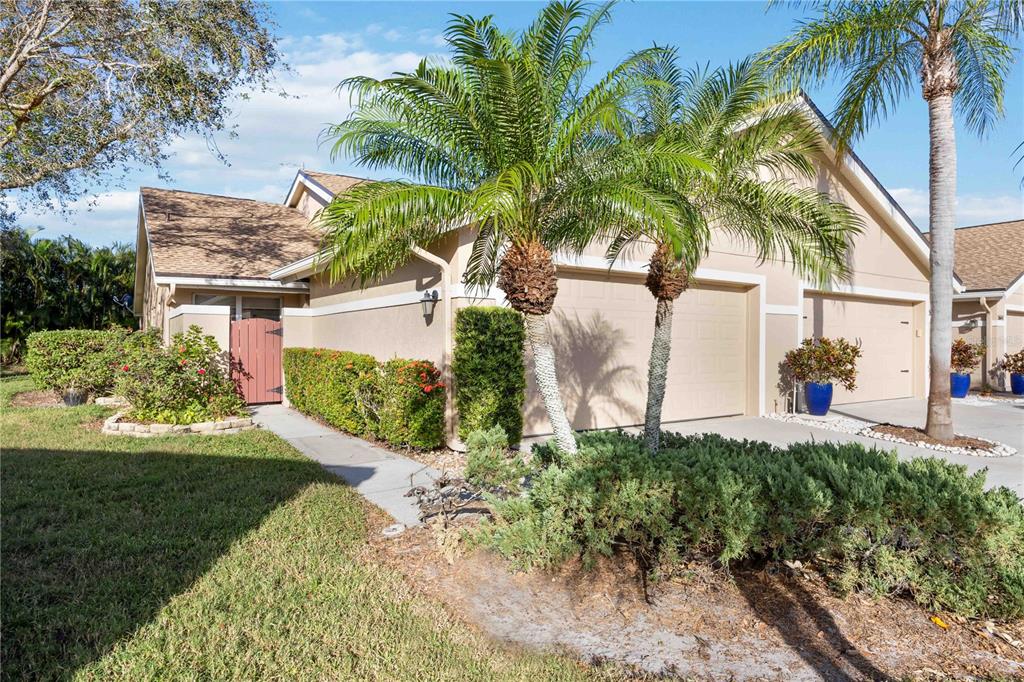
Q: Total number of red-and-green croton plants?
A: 3